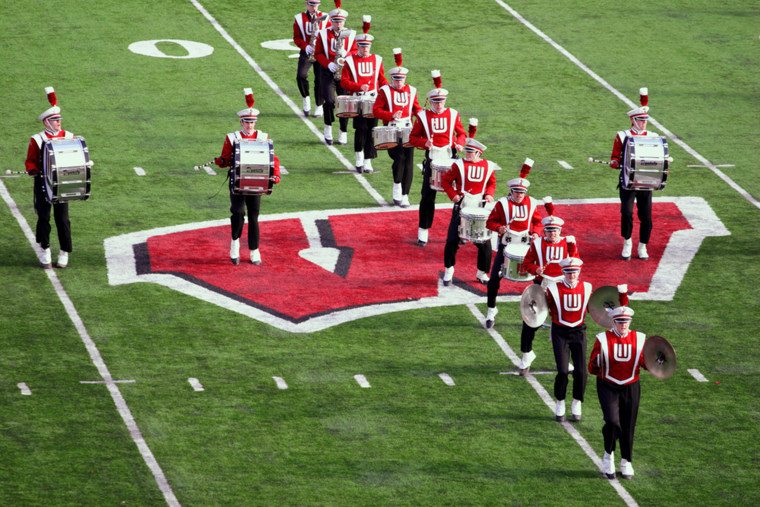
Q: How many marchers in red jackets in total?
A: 13